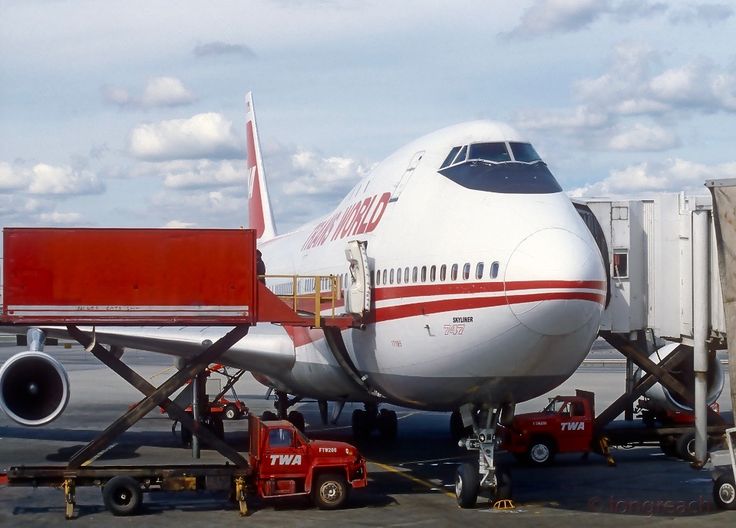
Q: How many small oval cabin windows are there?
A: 13